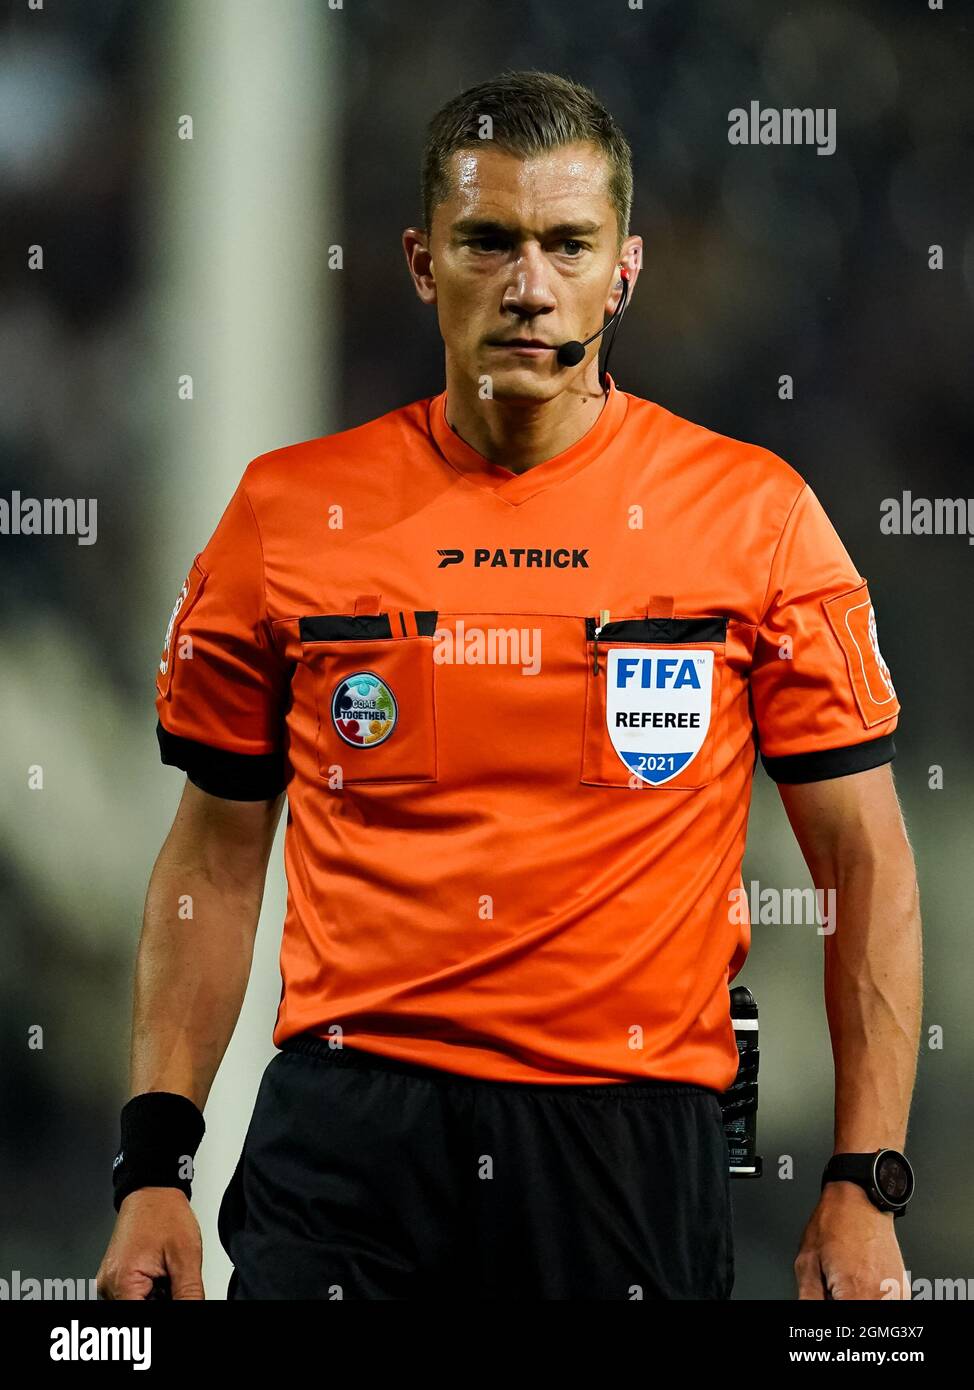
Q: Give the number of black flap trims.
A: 2